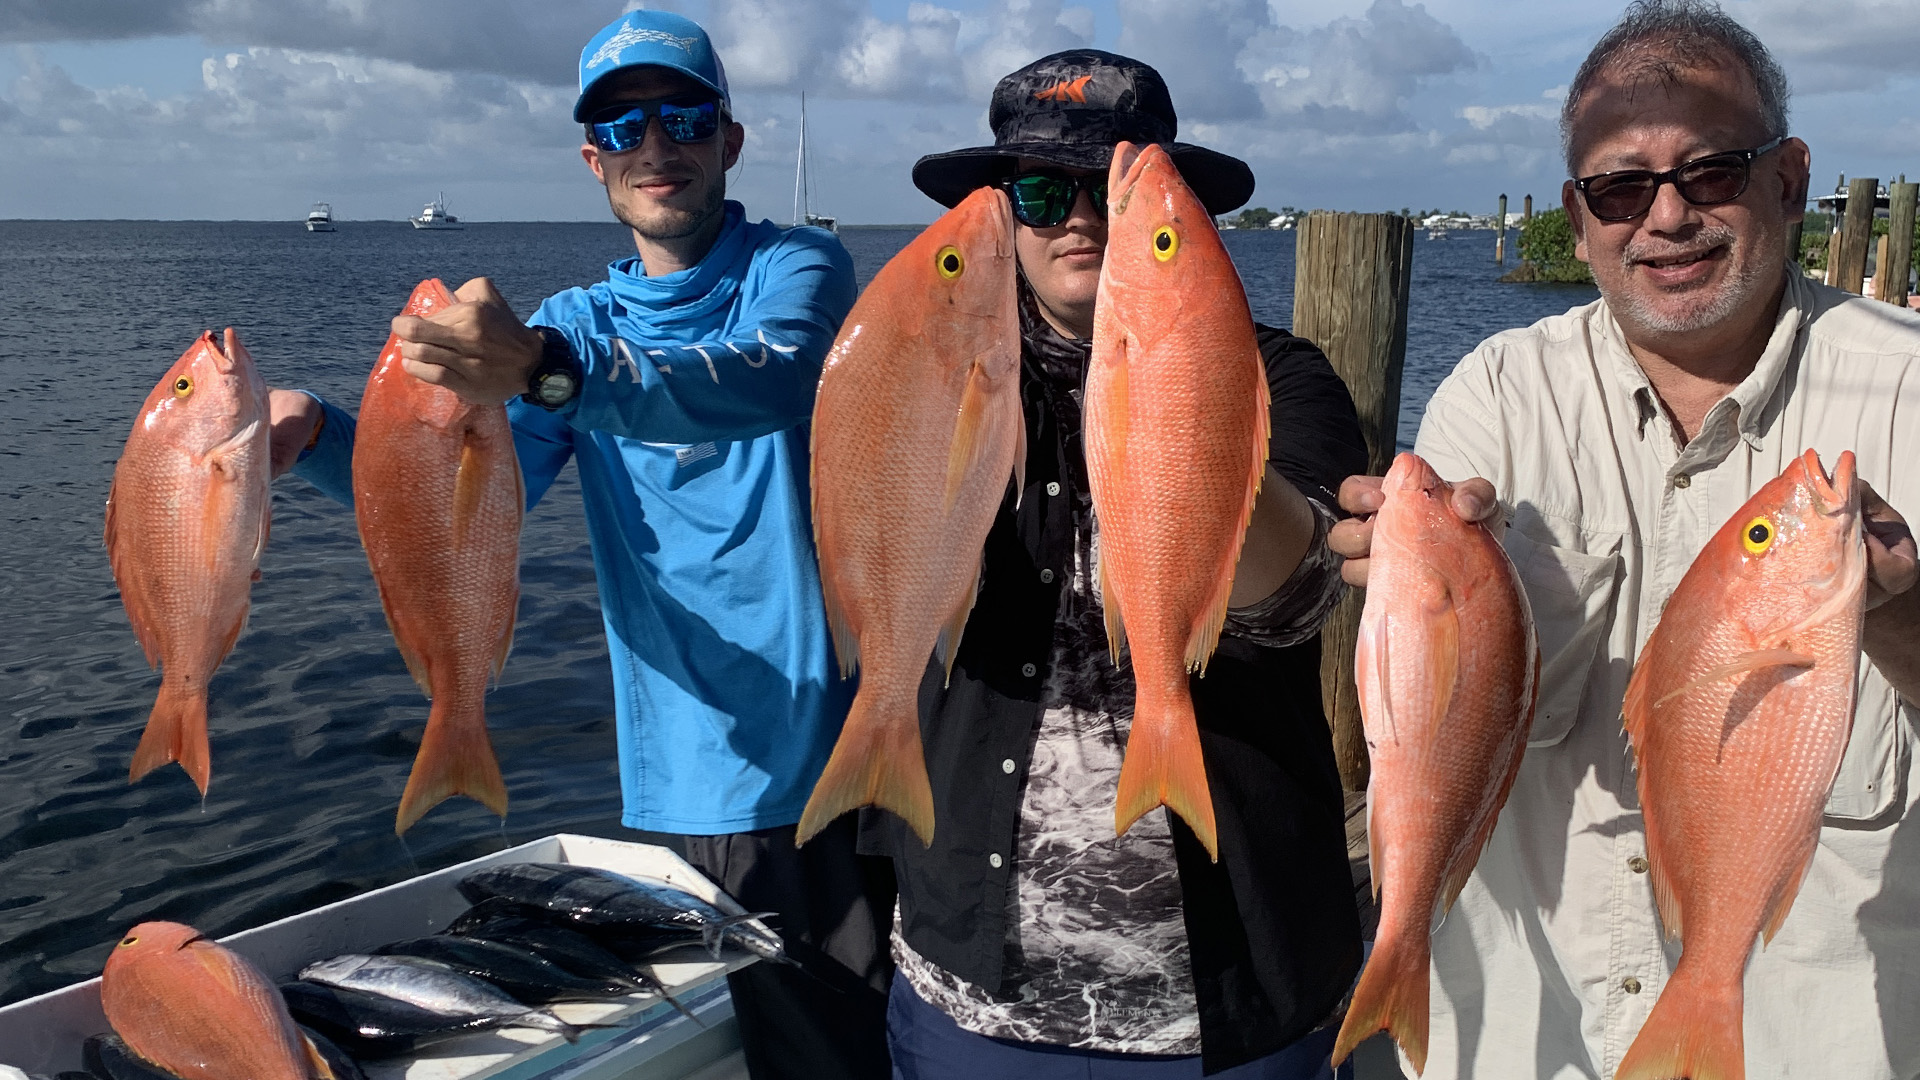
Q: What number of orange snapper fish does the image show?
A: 7